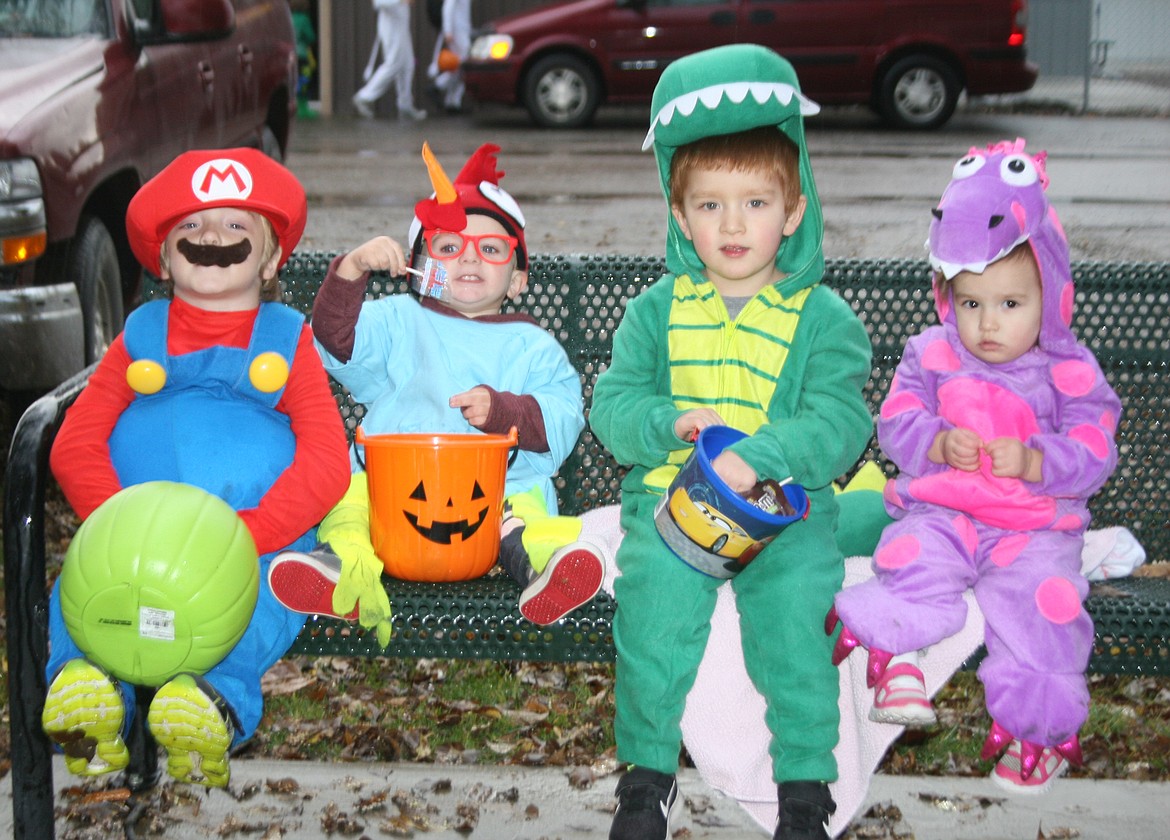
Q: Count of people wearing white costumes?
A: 2